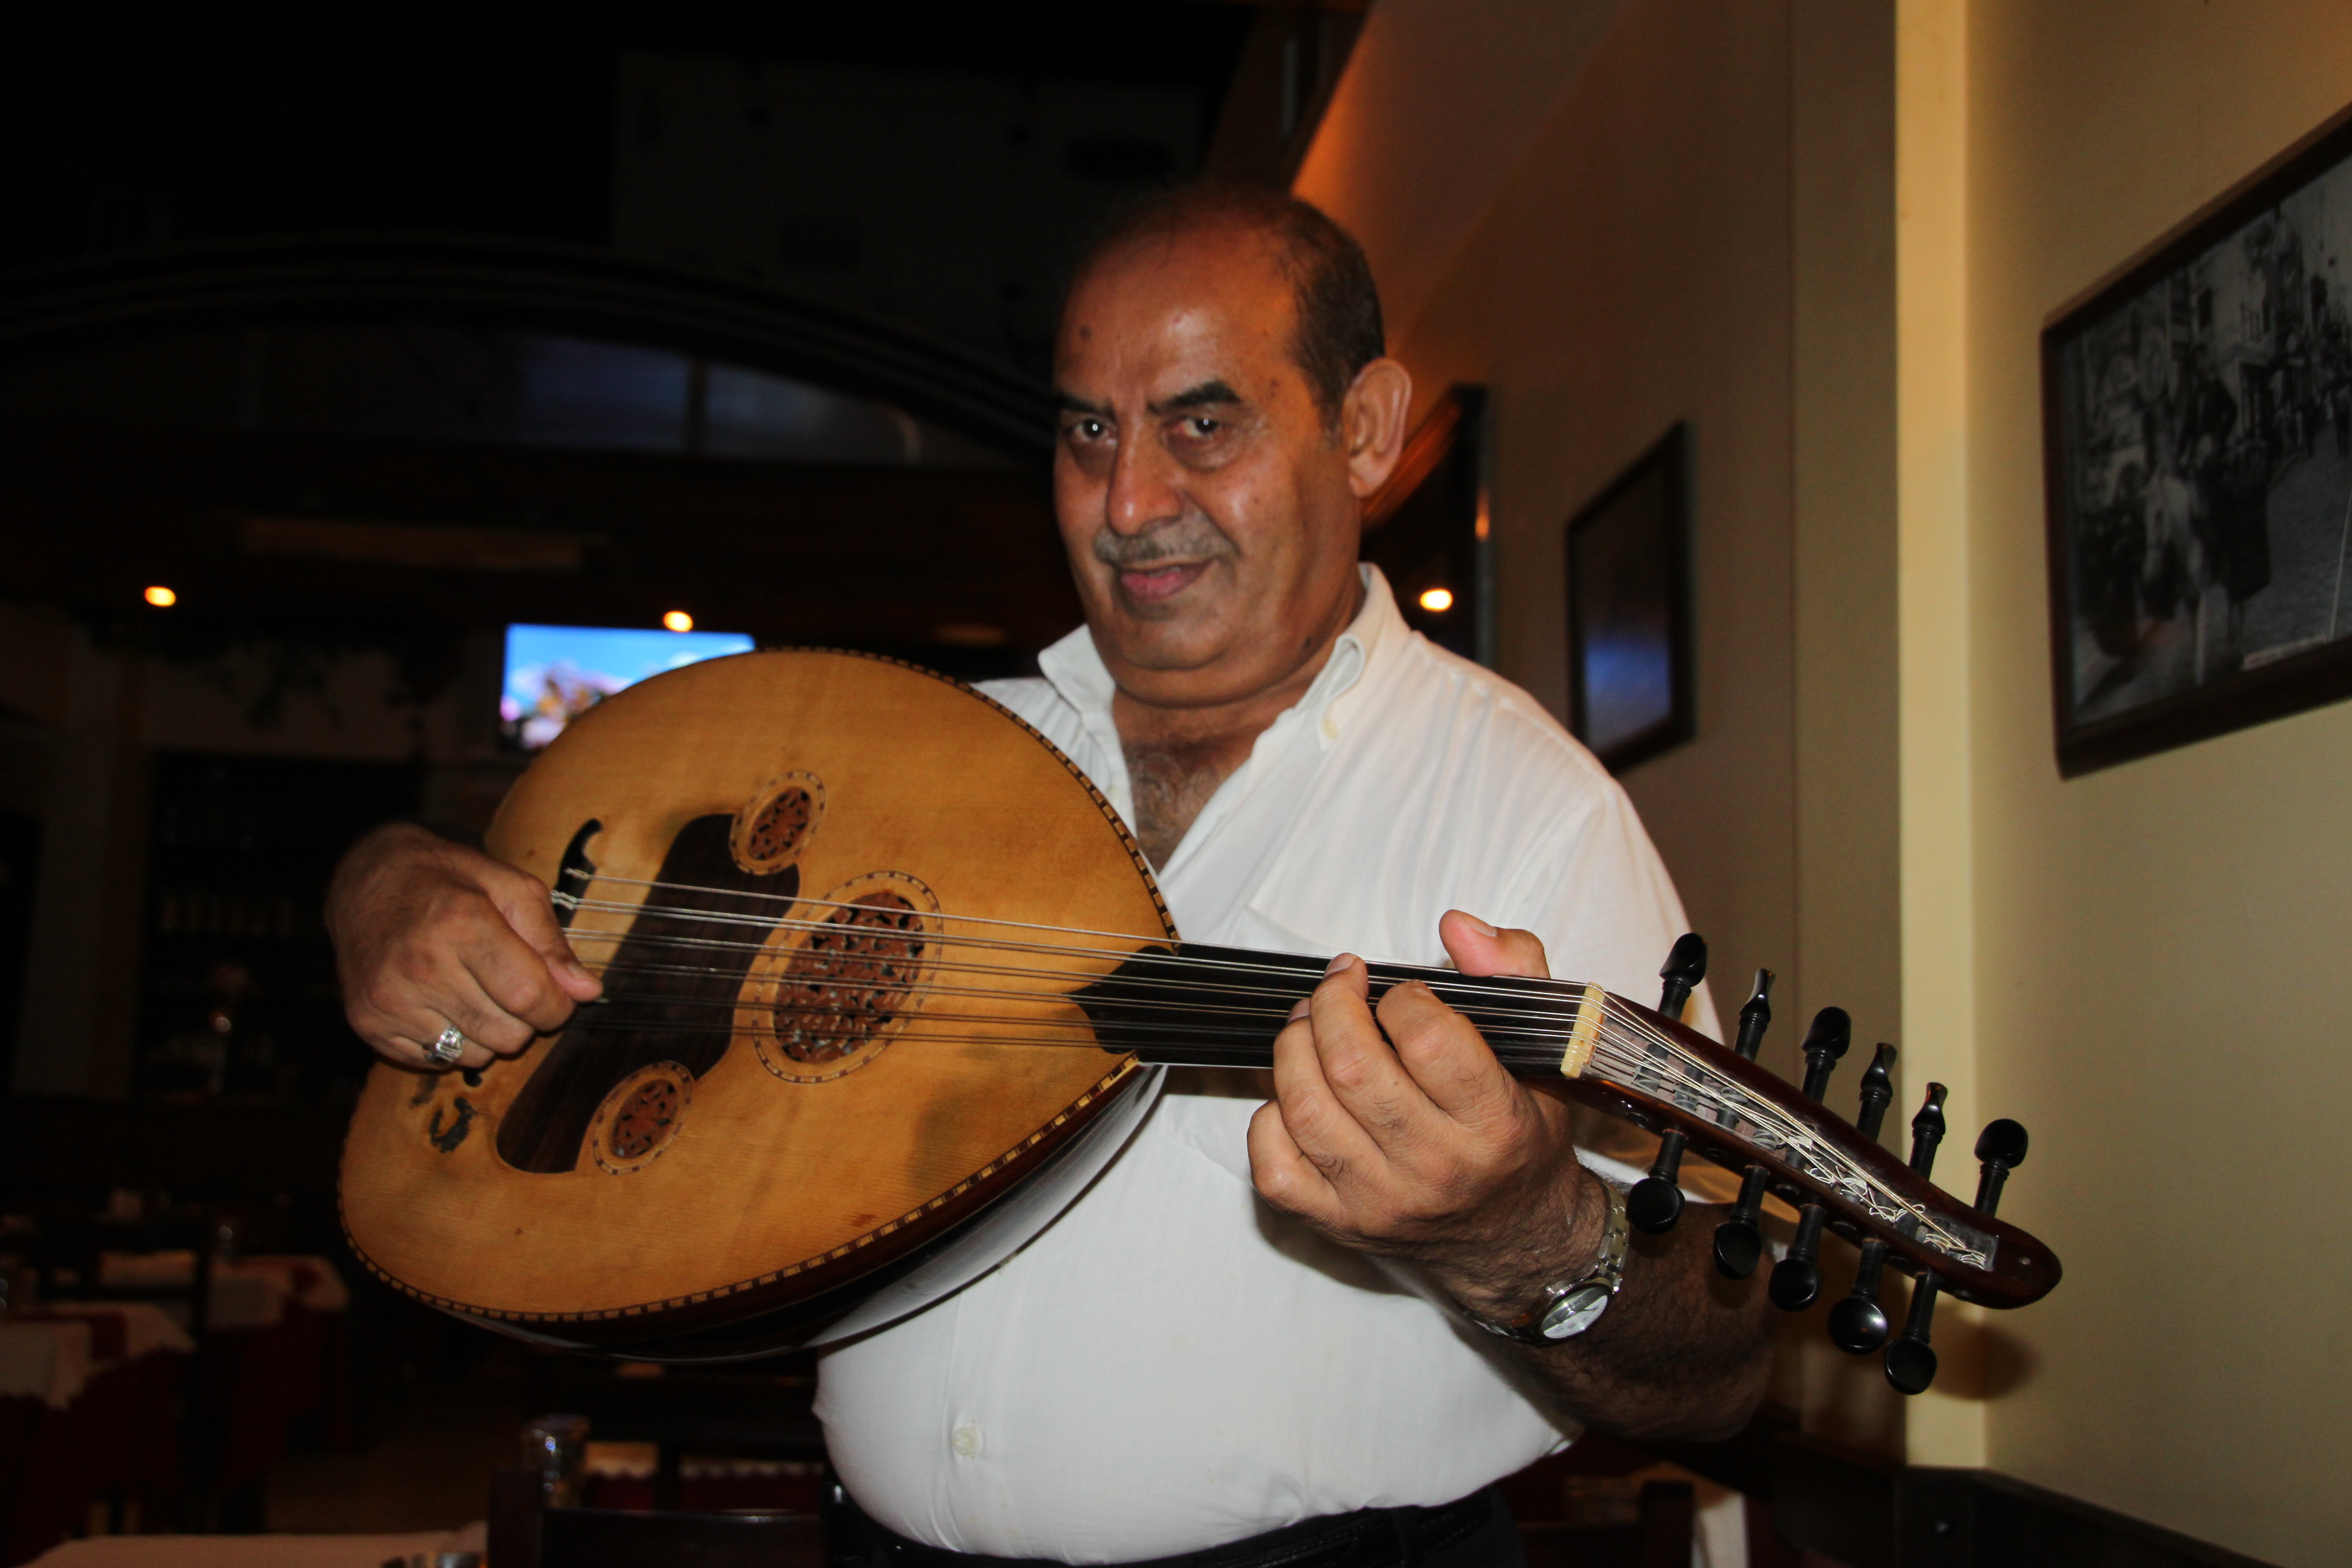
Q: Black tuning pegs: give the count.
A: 11